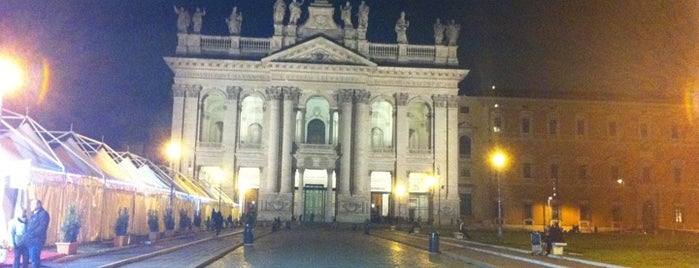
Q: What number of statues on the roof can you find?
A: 10